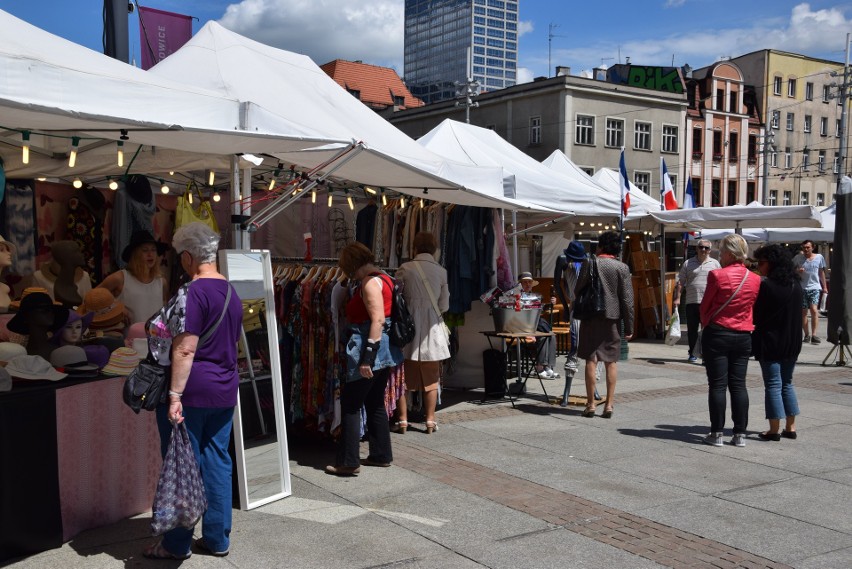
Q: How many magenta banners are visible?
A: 1